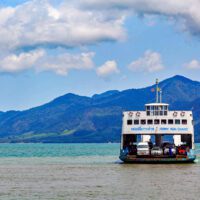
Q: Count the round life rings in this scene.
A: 4